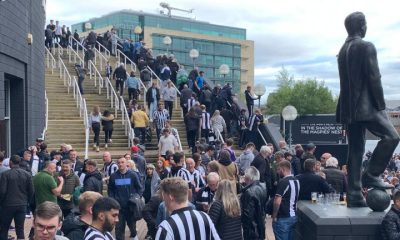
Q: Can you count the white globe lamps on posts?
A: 7